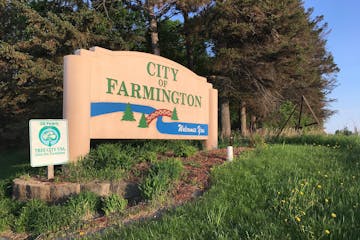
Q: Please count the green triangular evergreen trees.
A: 3